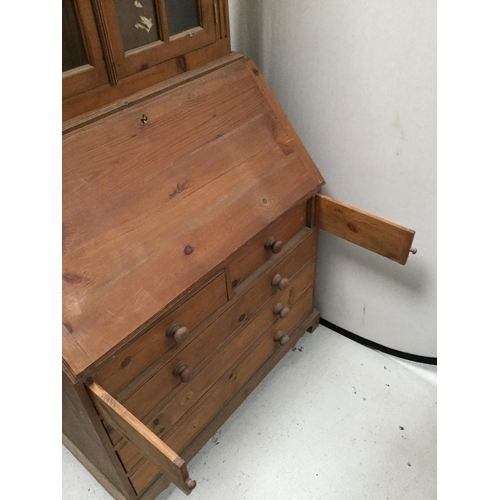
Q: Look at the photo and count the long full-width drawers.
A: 3